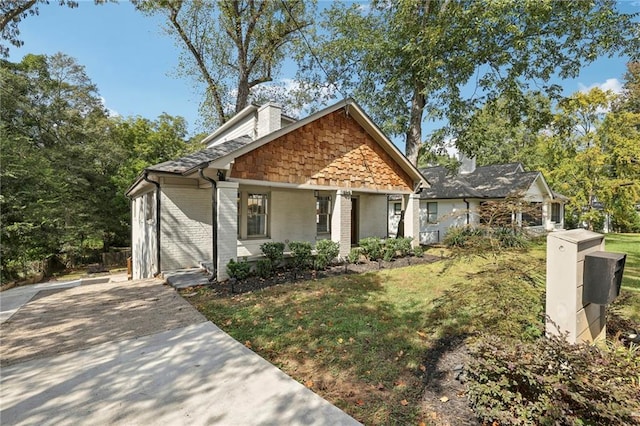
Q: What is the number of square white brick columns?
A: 3